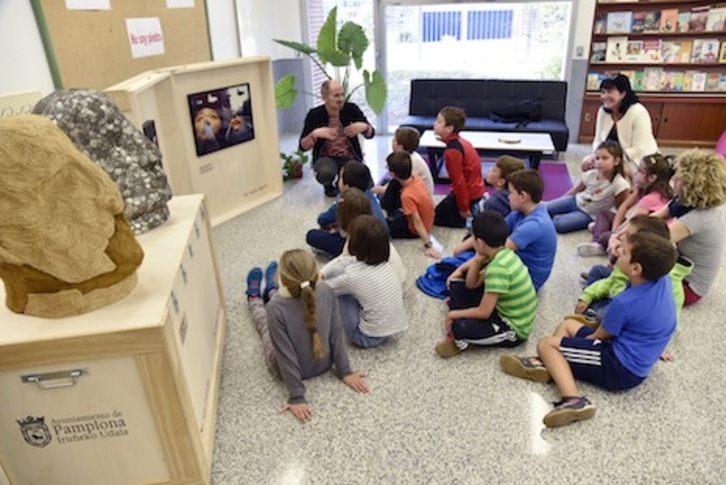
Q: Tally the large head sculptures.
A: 2